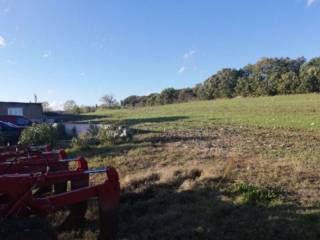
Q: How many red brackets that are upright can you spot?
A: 4